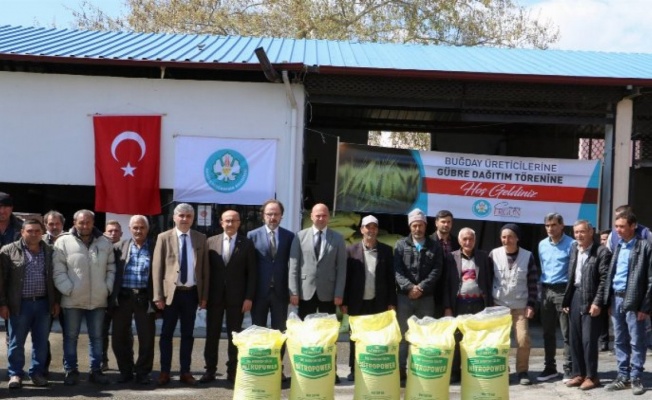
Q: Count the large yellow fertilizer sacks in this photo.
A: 5